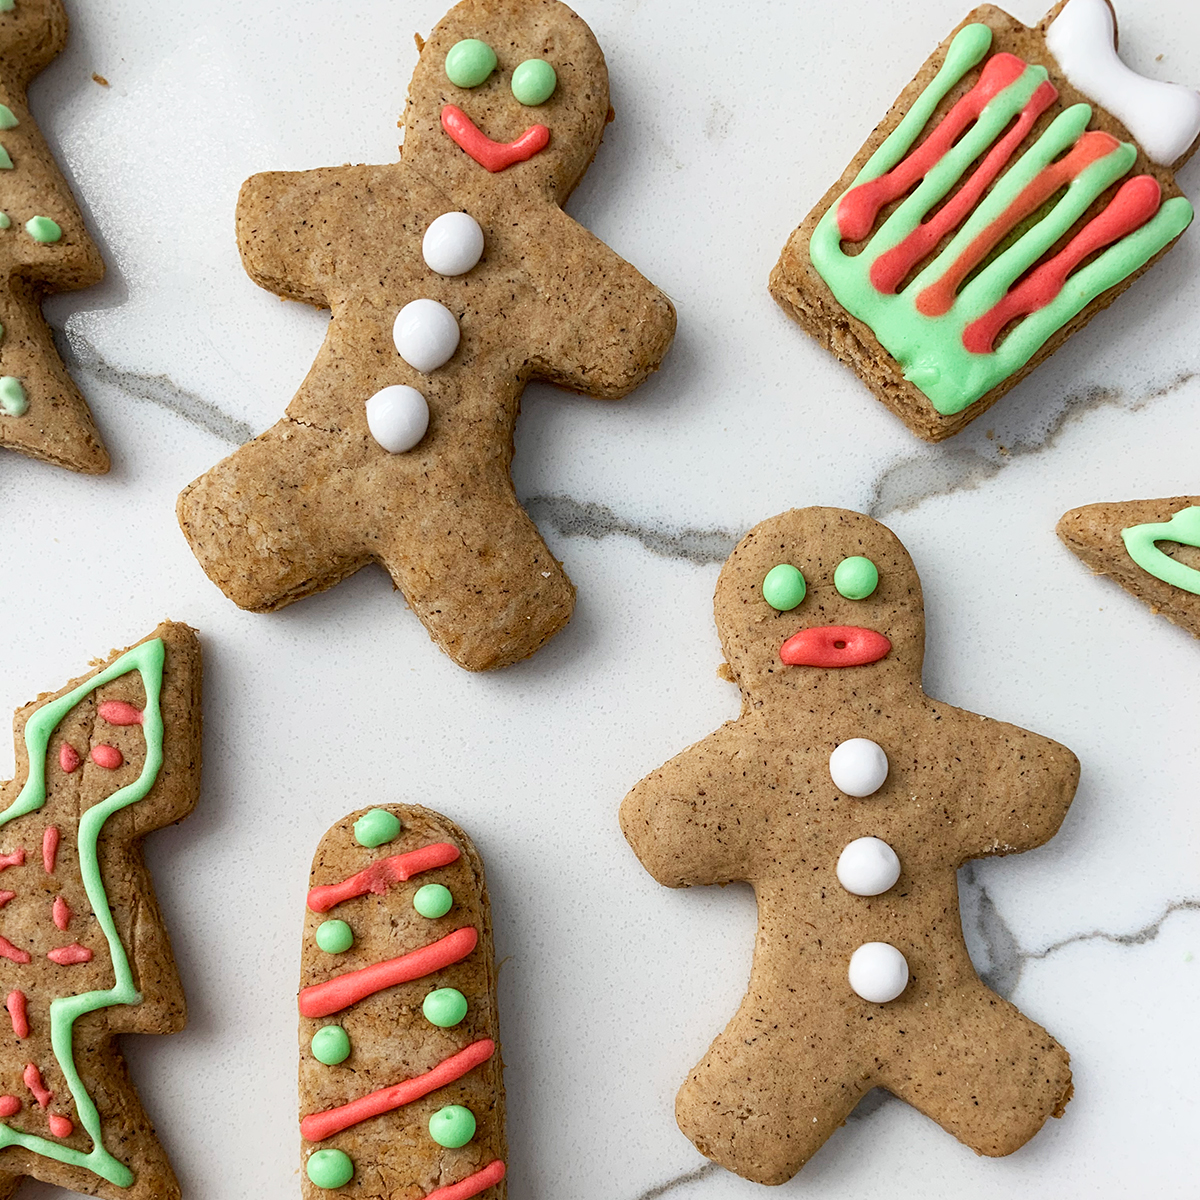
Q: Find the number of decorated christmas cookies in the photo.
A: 7